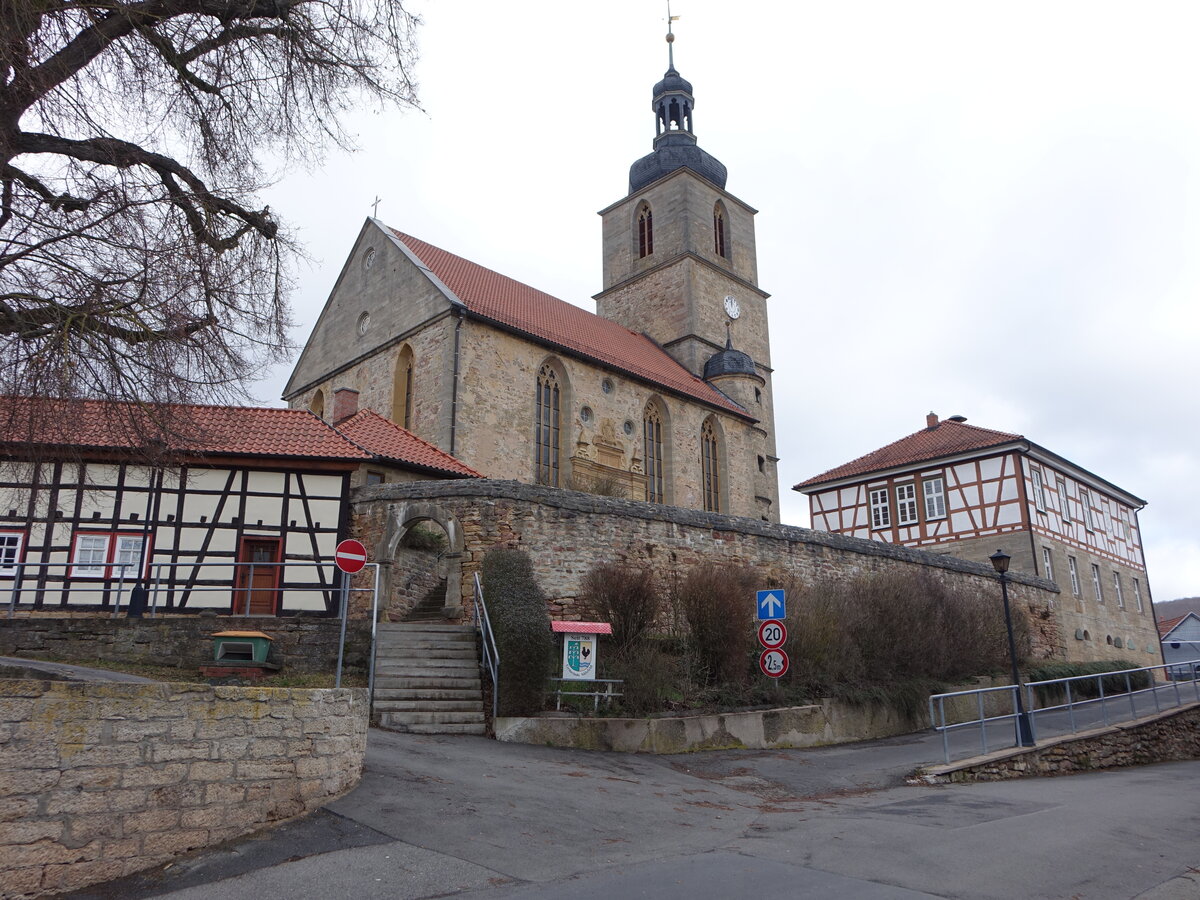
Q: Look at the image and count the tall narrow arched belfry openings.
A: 2